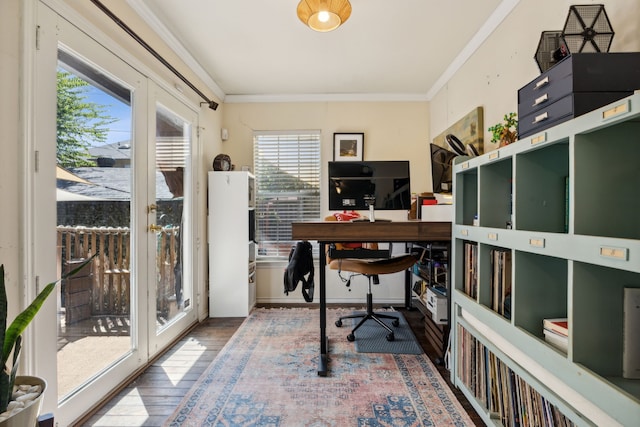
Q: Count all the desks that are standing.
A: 1